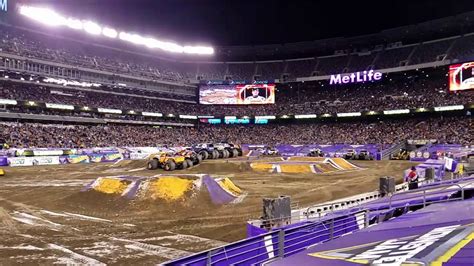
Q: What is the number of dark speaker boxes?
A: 3